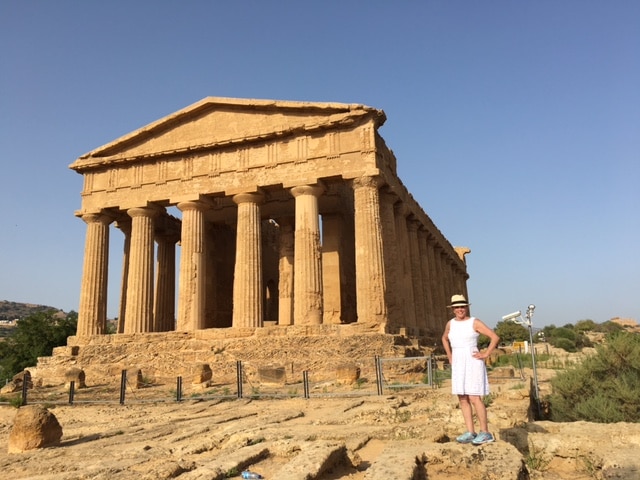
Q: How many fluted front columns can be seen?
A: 6